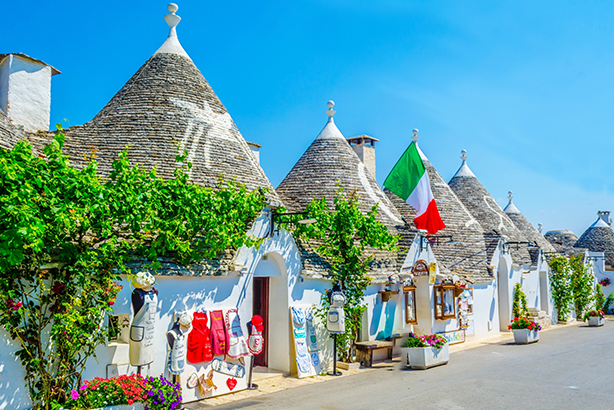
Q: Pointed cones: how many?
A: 6